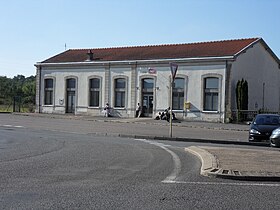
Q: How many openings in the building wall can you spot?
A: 7